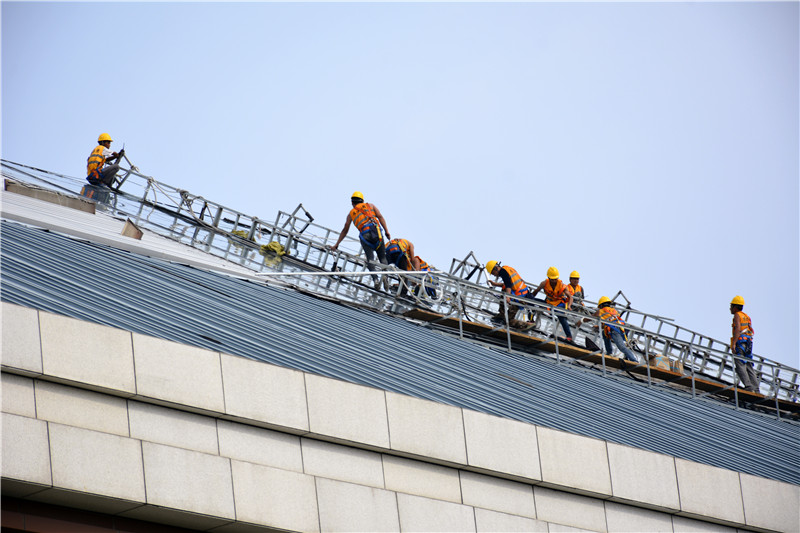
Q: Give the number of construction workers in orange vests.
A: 9